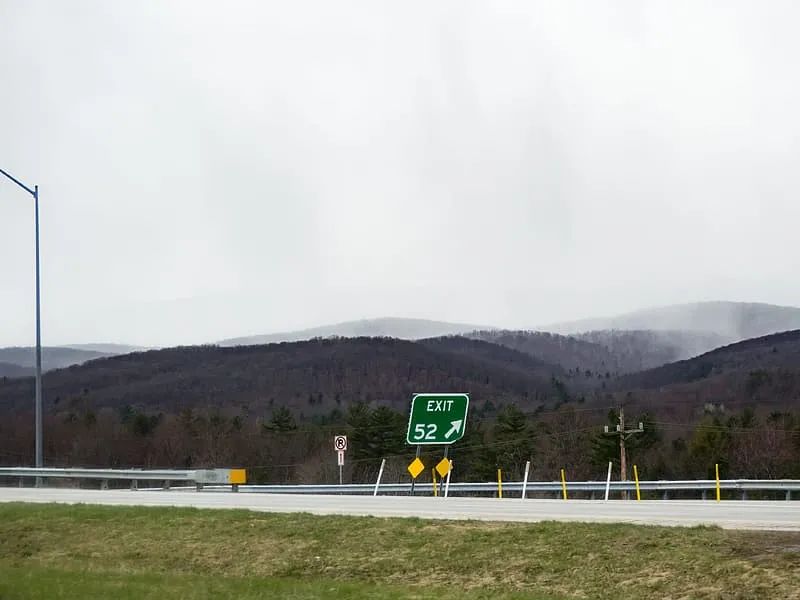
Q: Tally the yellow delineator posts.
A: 5